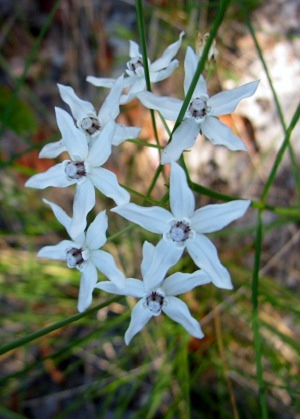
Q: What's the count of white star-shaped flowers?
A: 7